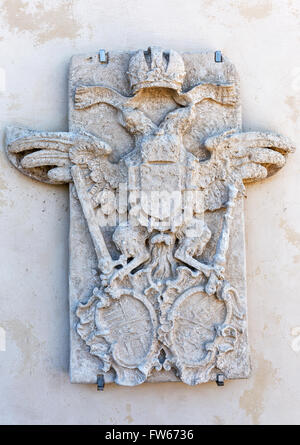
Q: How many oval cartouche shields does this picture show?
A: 2